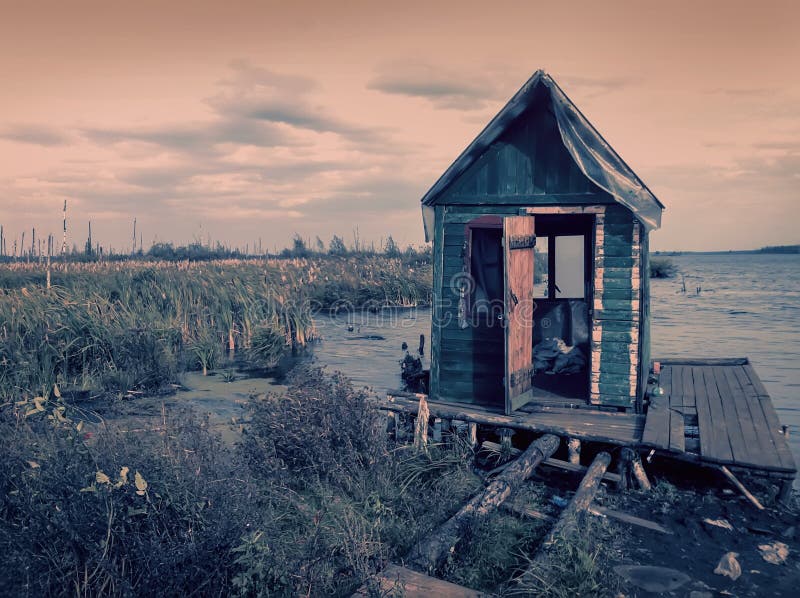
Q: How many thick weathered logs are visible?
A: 2